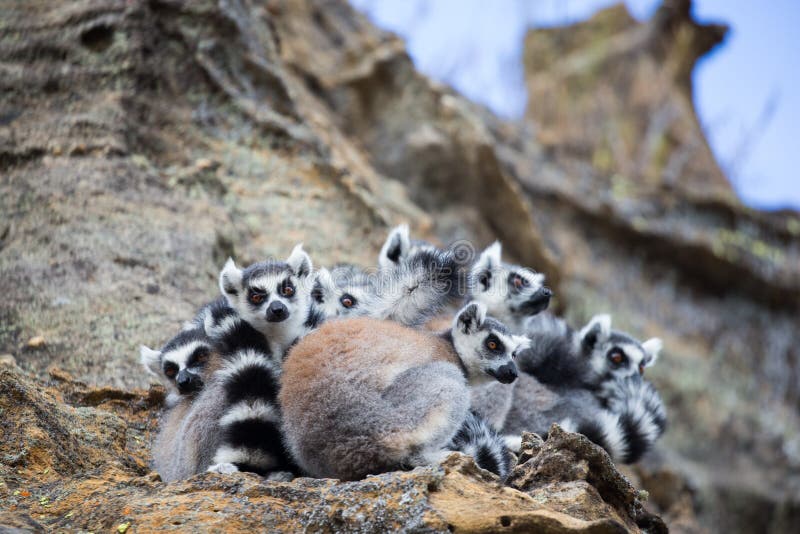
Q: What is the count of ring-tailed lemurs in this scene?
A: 7